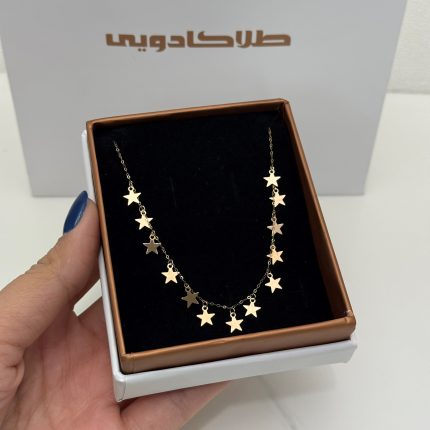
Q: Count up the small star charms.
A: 13